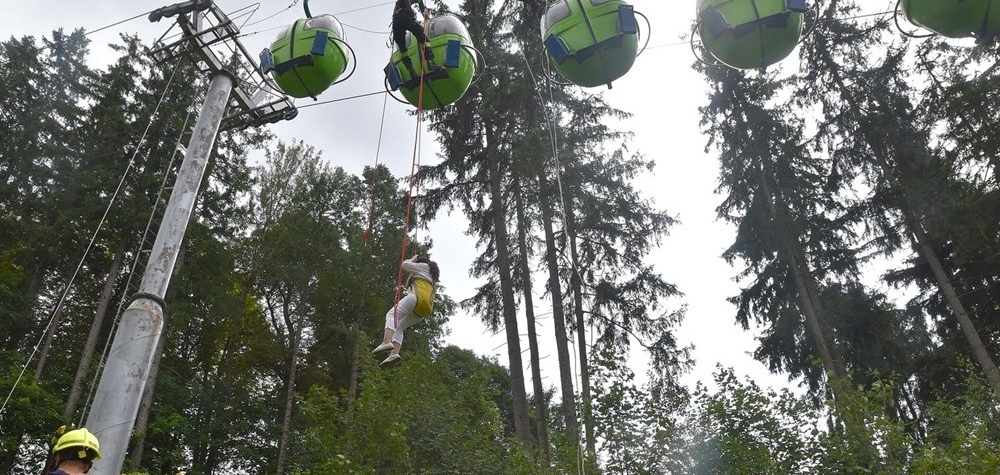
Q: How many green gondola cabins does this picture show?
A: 5